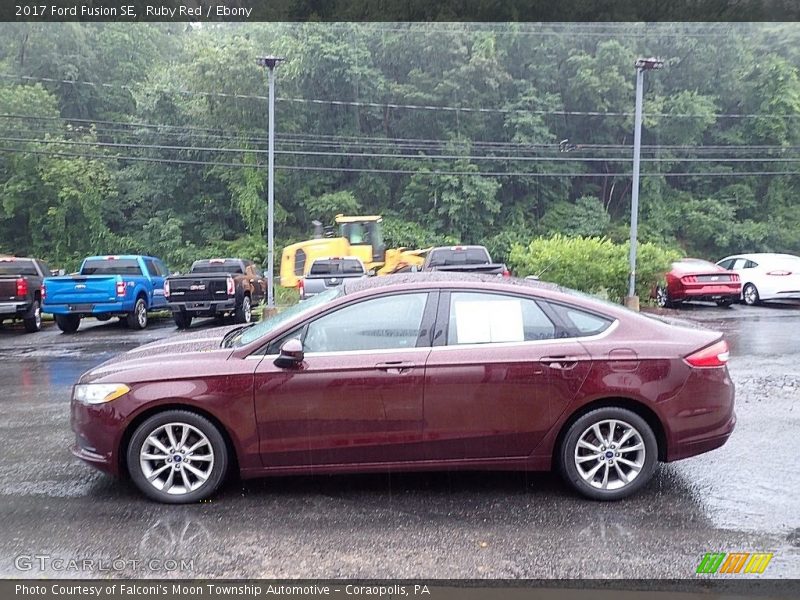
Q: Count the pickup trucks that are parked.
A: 5